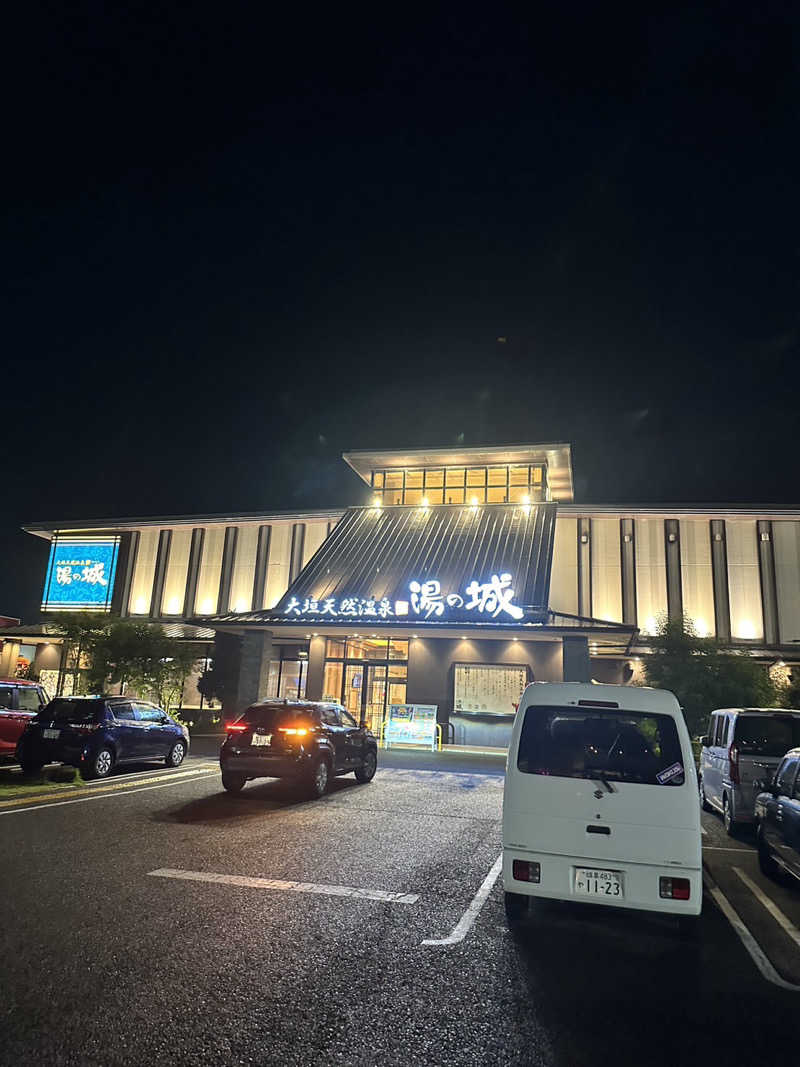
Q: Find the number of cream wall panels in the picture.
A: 12